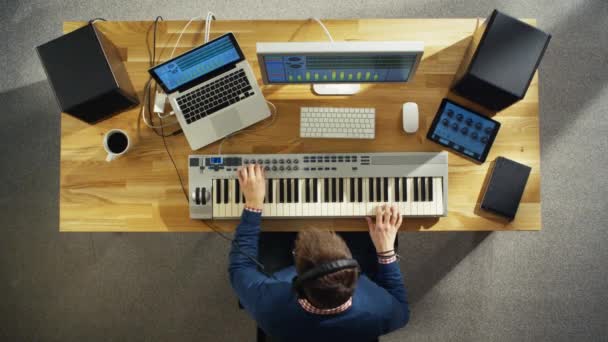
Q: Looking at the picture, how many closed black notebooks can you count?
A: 1